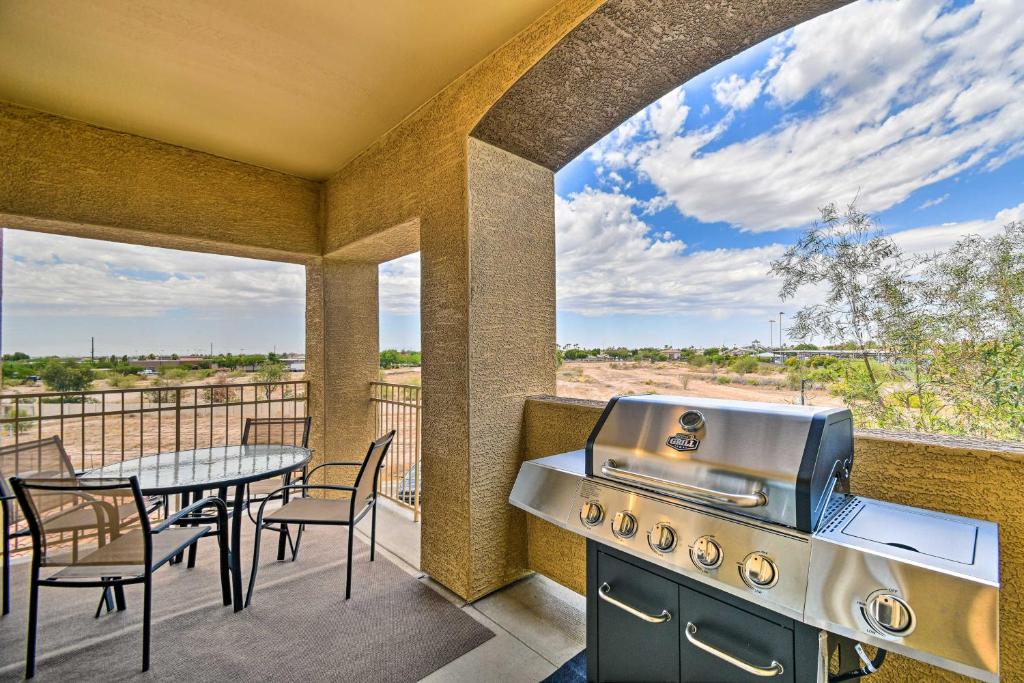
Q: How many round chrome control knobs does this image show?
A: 6